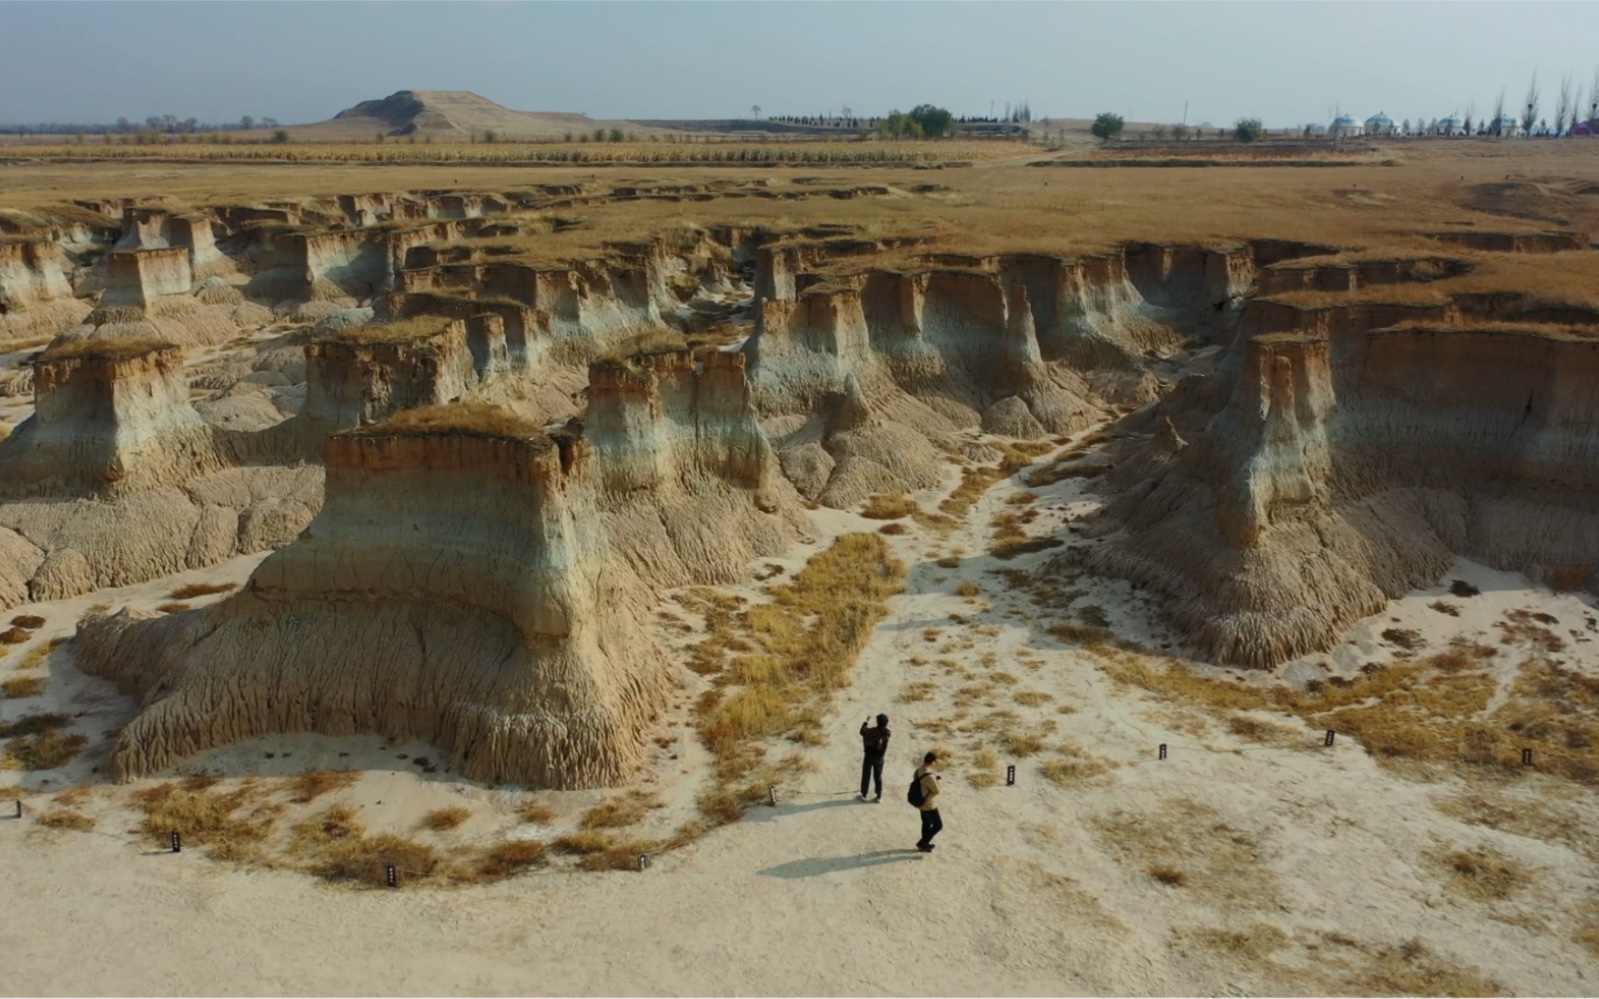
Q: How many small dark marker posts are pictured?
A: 9